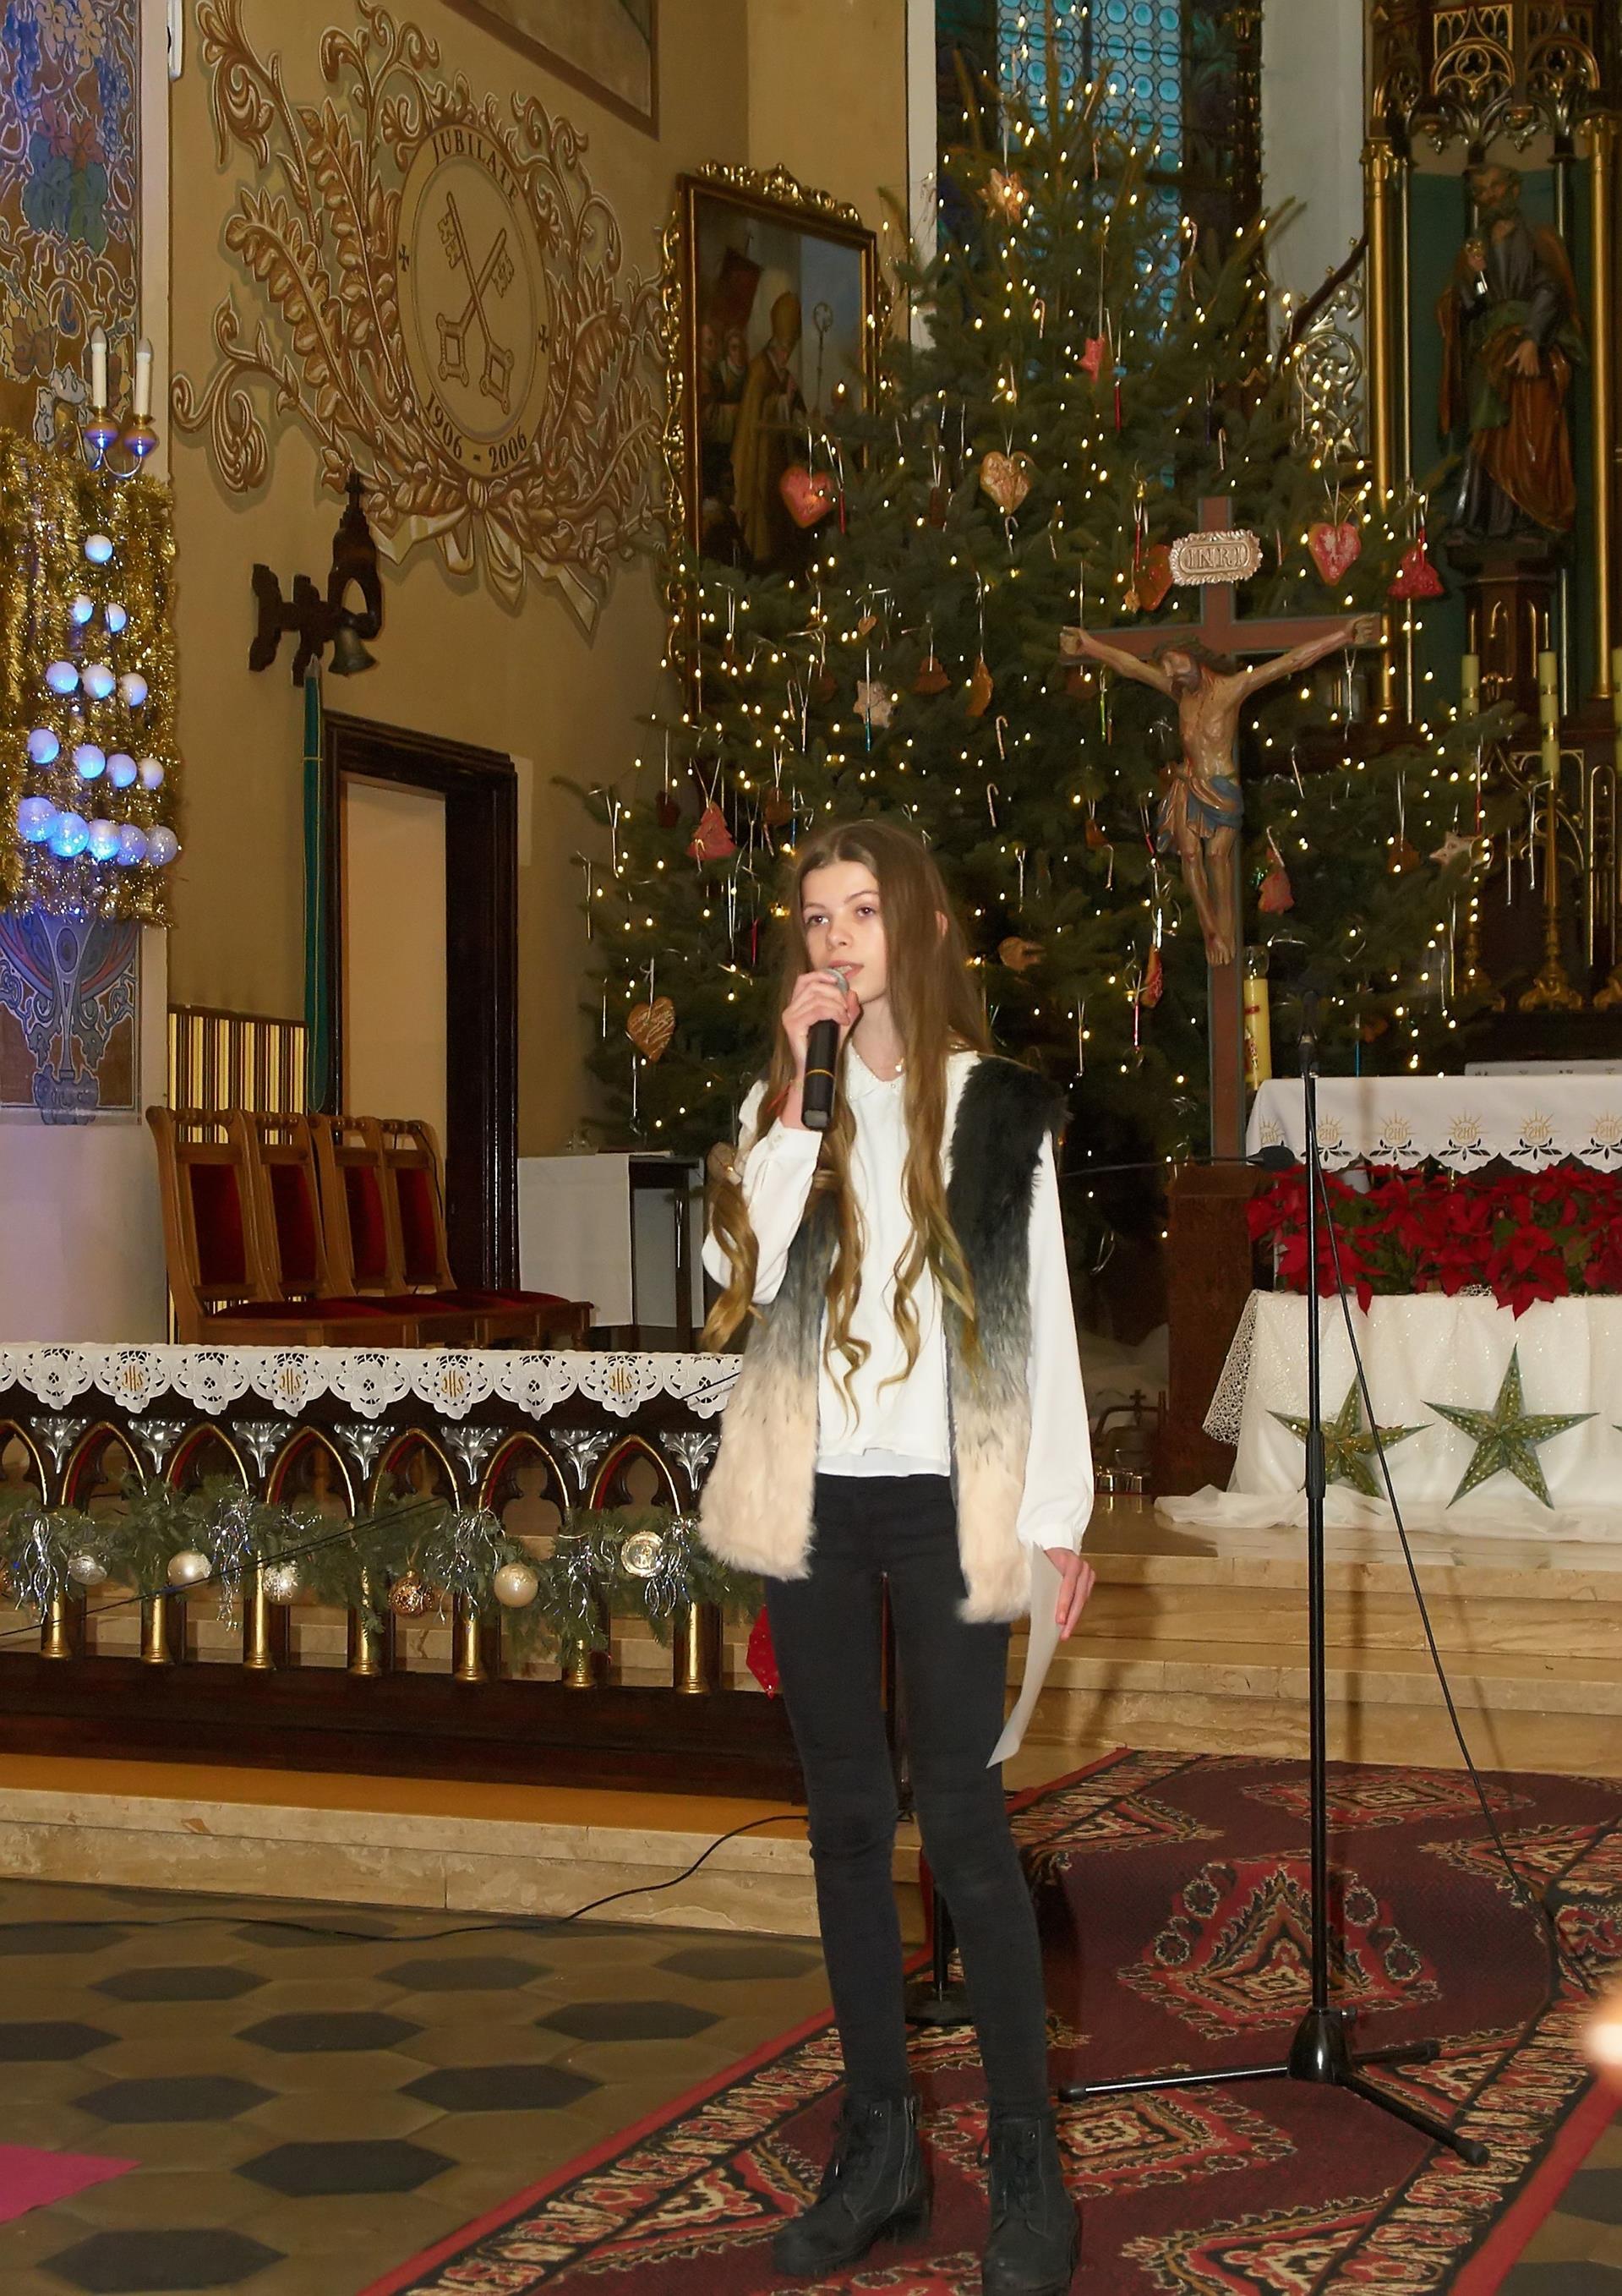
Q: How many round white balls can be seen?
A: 15